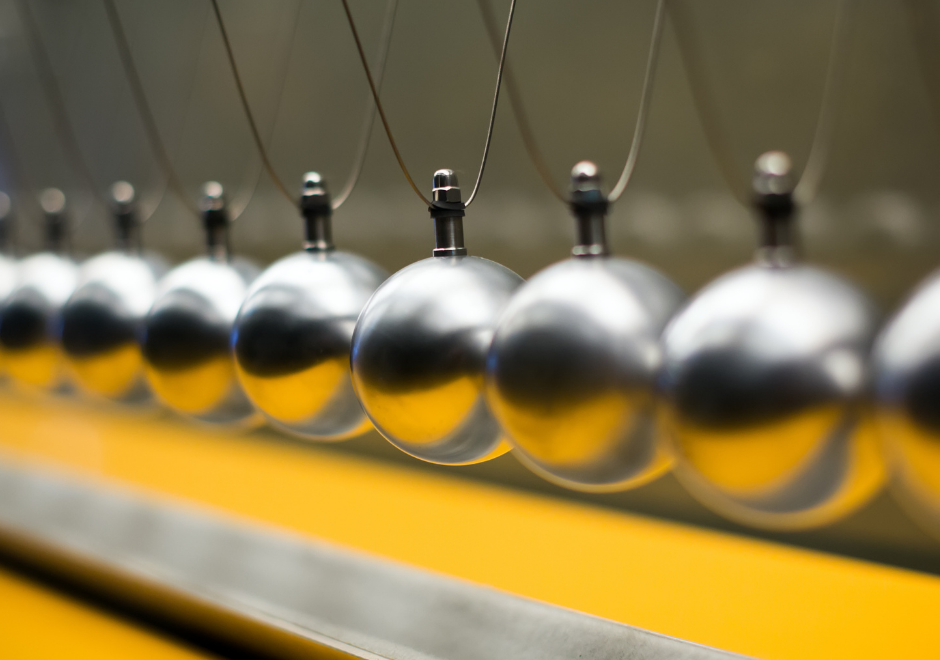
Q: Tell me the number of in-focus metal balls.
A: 1